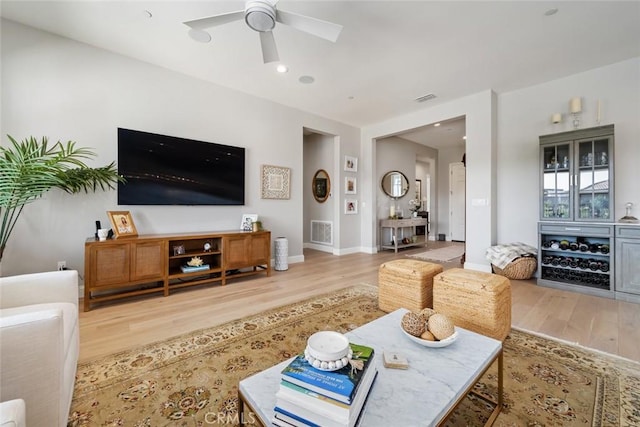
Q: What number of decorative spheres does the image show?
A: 4